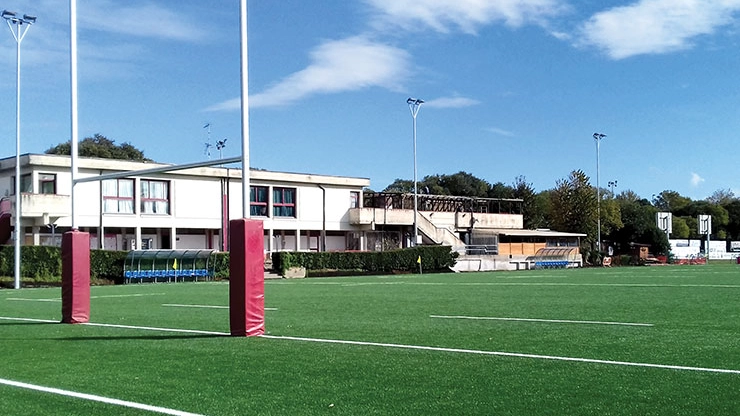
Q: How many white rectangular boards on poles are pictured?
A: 2